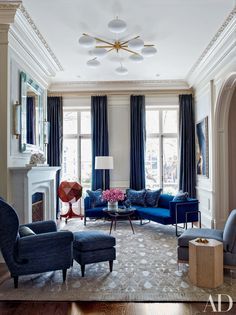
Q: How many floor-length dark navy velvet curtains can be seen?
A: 4